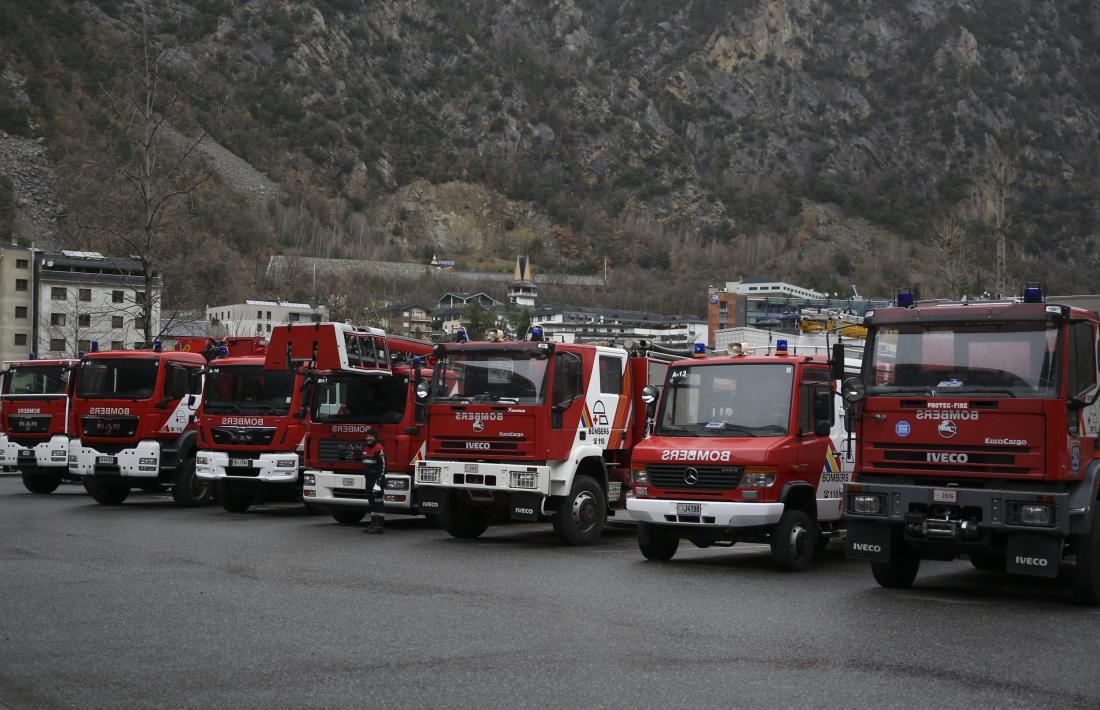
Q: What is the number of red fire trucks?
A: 7